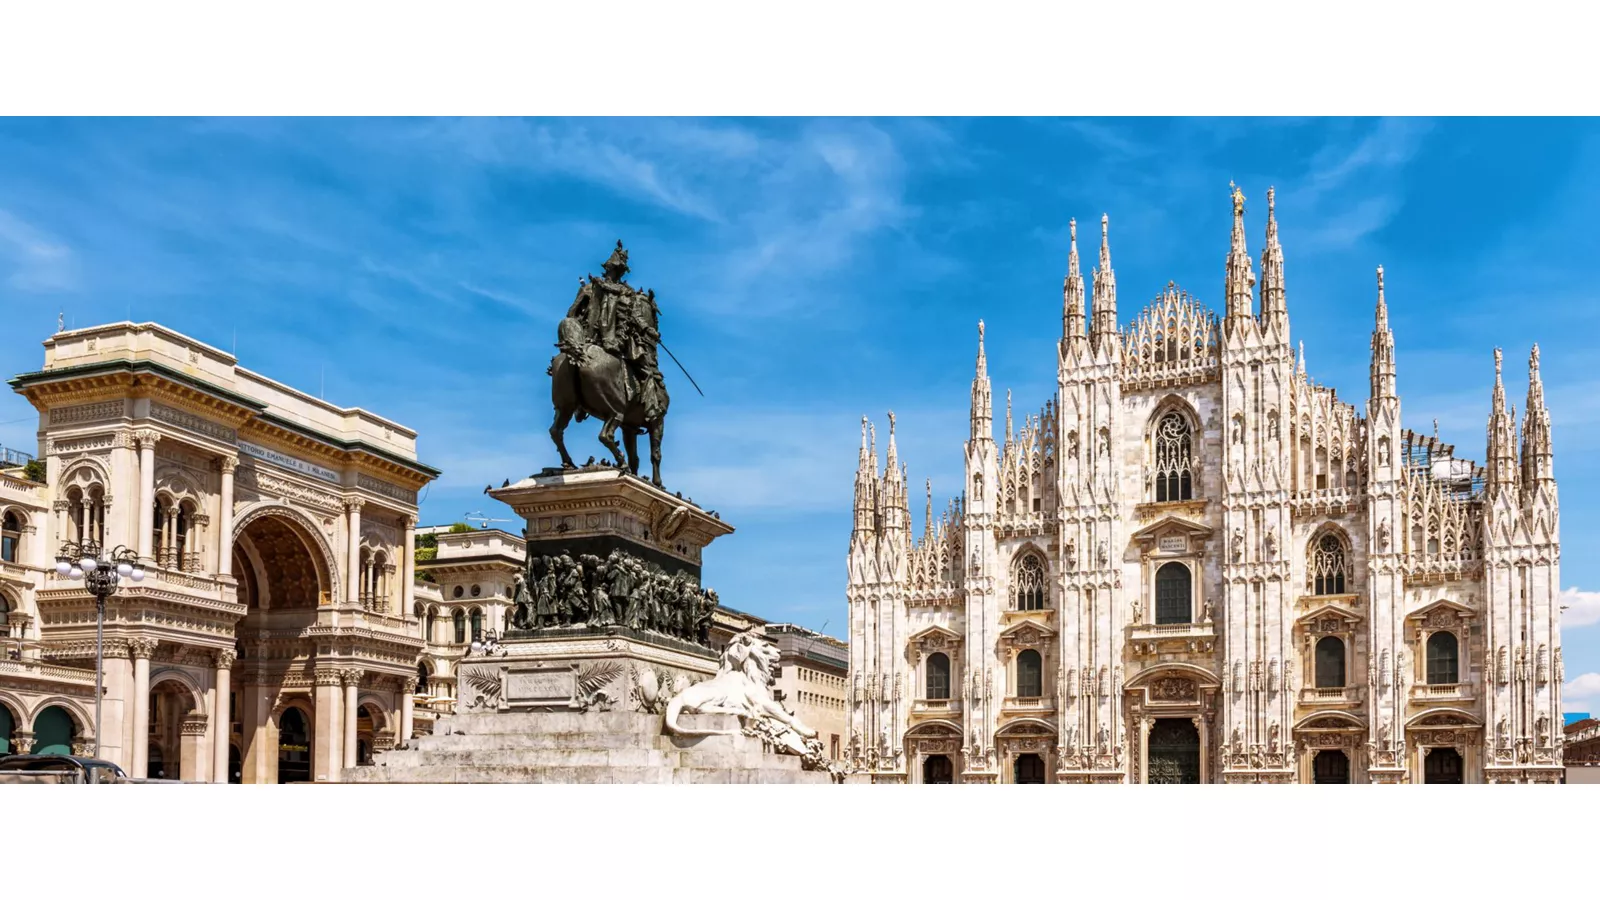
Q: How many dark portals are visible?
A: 5